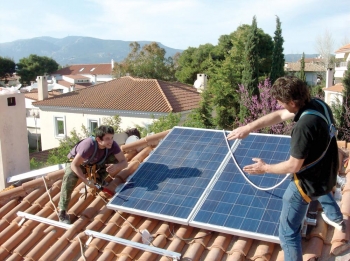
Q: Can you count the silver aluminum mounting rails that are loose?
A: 2